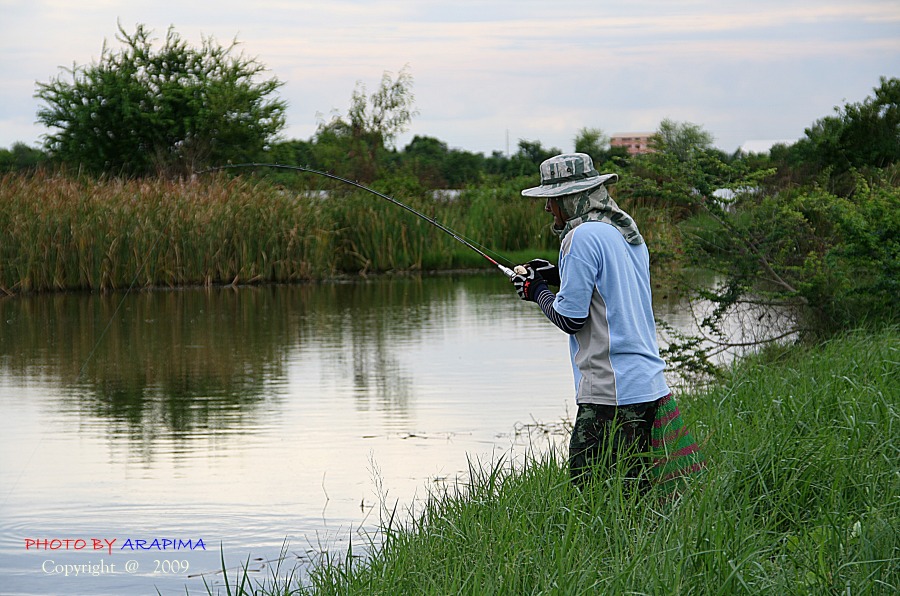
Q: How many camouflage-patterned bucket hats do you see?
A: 1